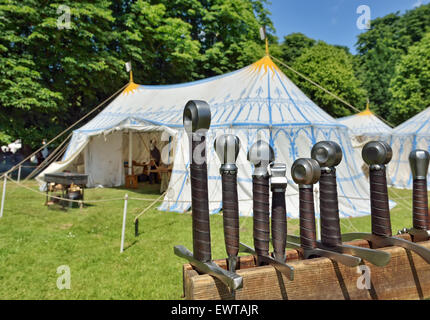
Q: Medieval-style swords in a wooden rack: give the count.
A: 8